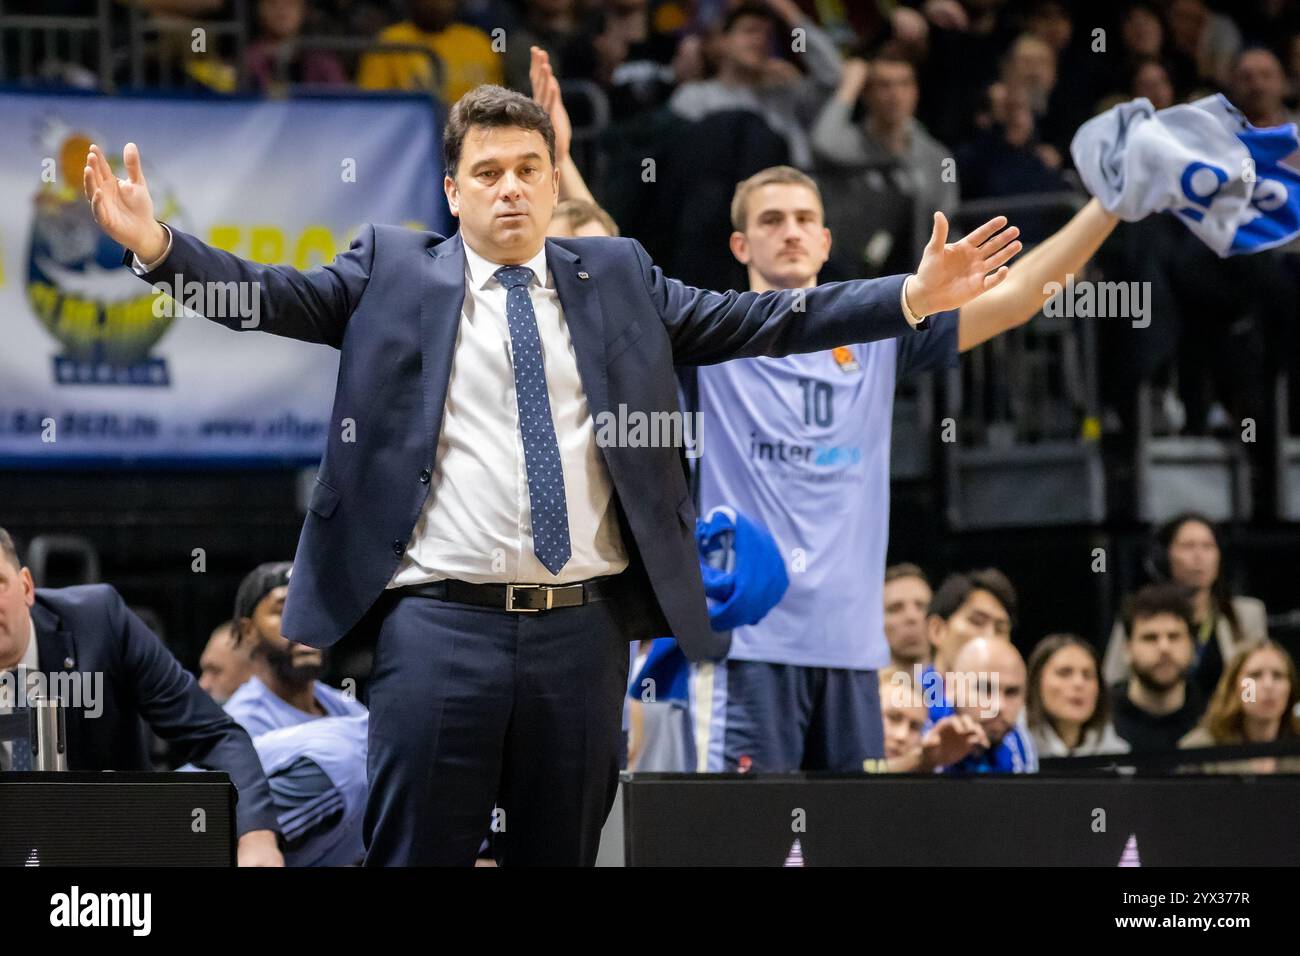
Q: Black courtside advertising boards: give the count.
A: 2